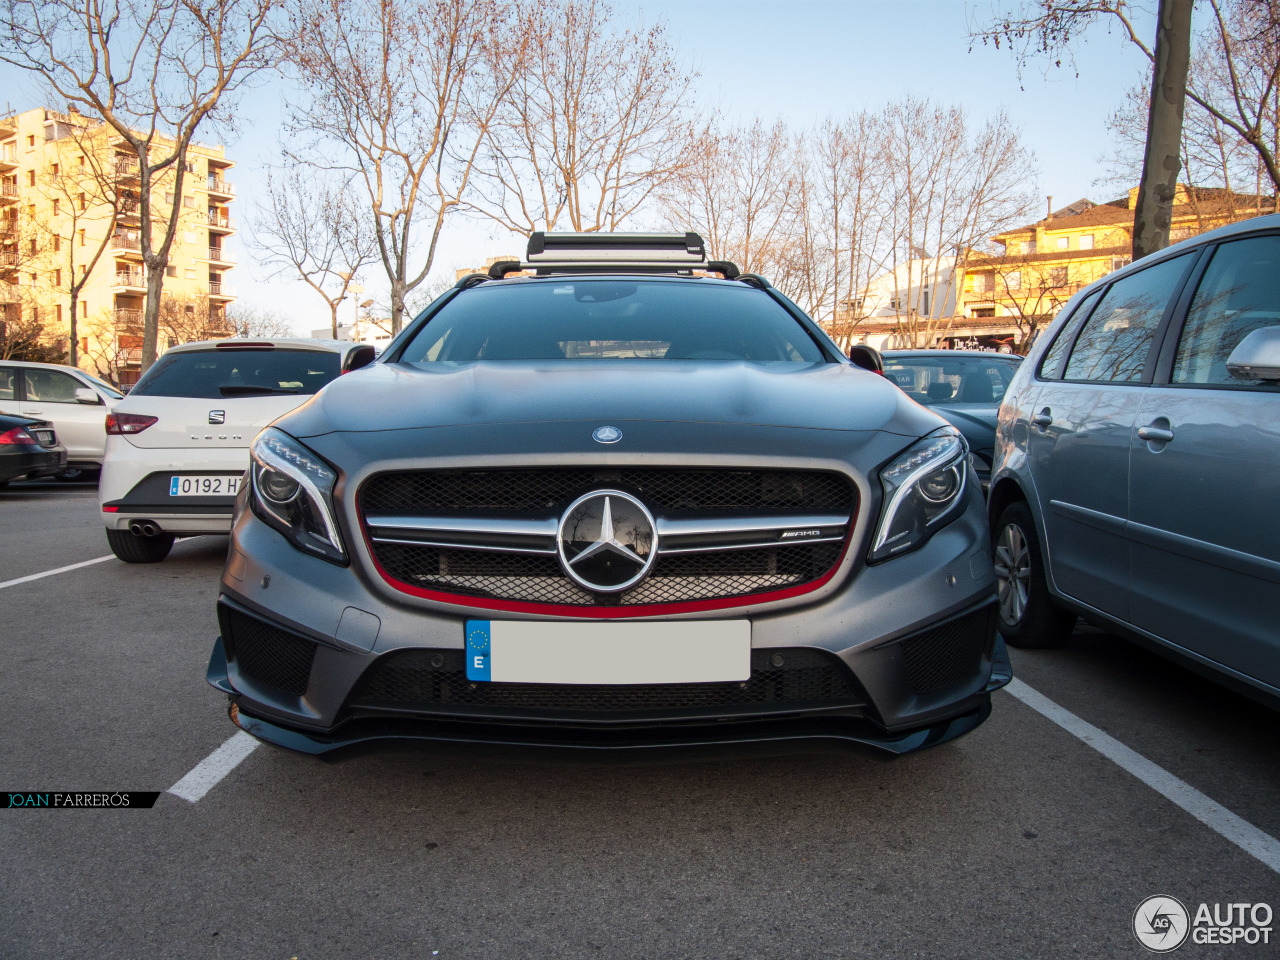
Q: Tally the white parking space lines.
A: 3